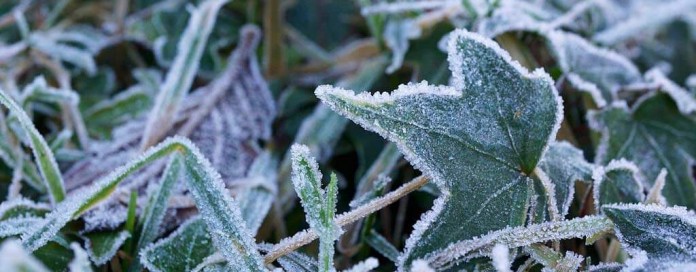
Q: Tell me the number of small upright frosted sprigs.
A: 1